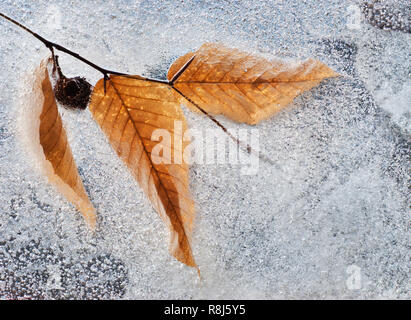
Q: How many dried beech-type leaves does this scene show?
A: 3